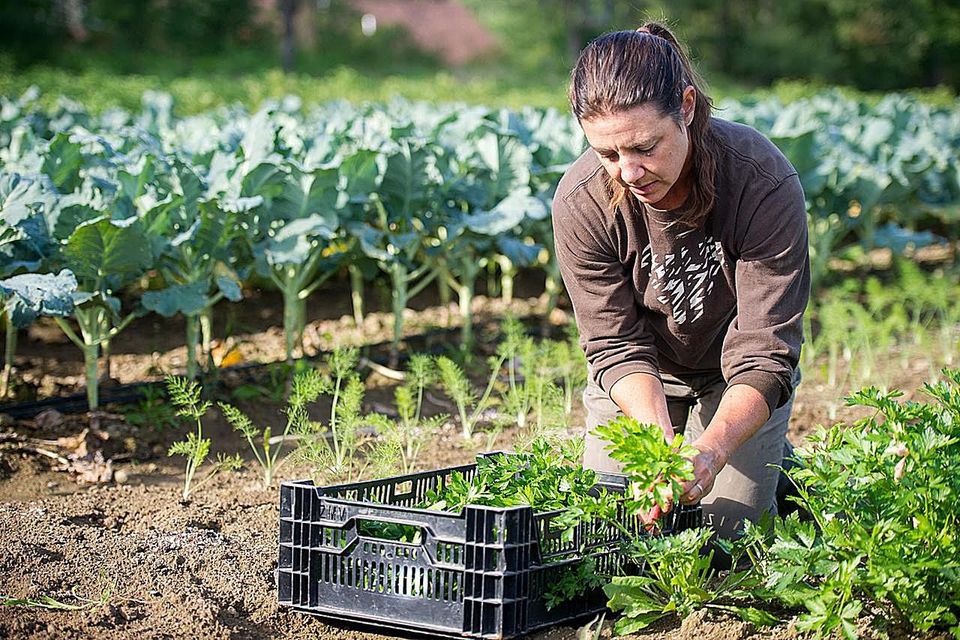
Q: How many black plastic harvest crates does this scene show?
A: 1